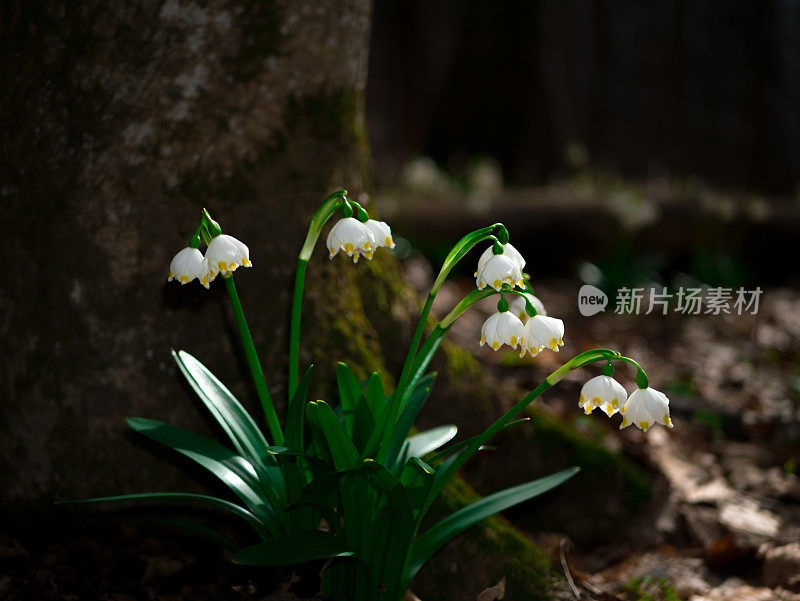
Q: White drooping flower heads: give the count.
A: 11